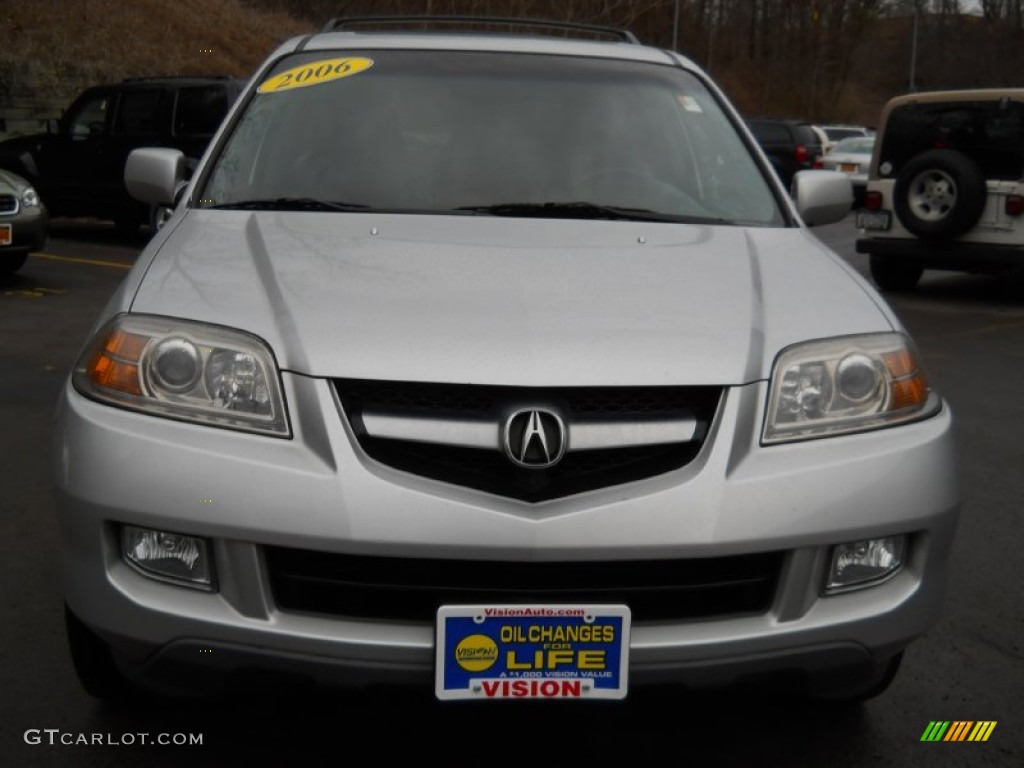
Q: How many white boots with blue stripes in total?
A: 0